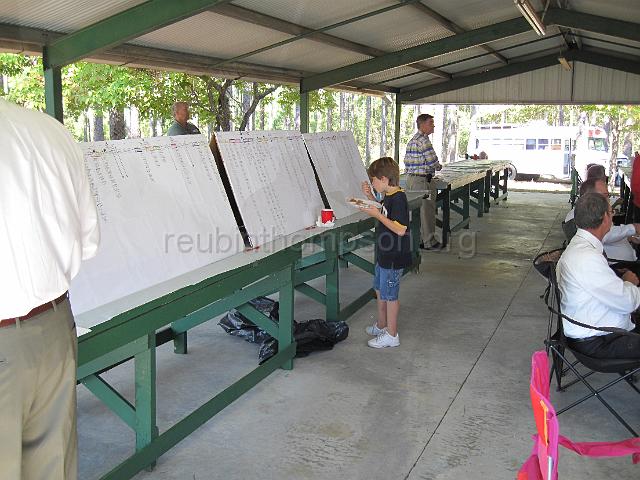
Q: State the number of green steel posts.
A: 3